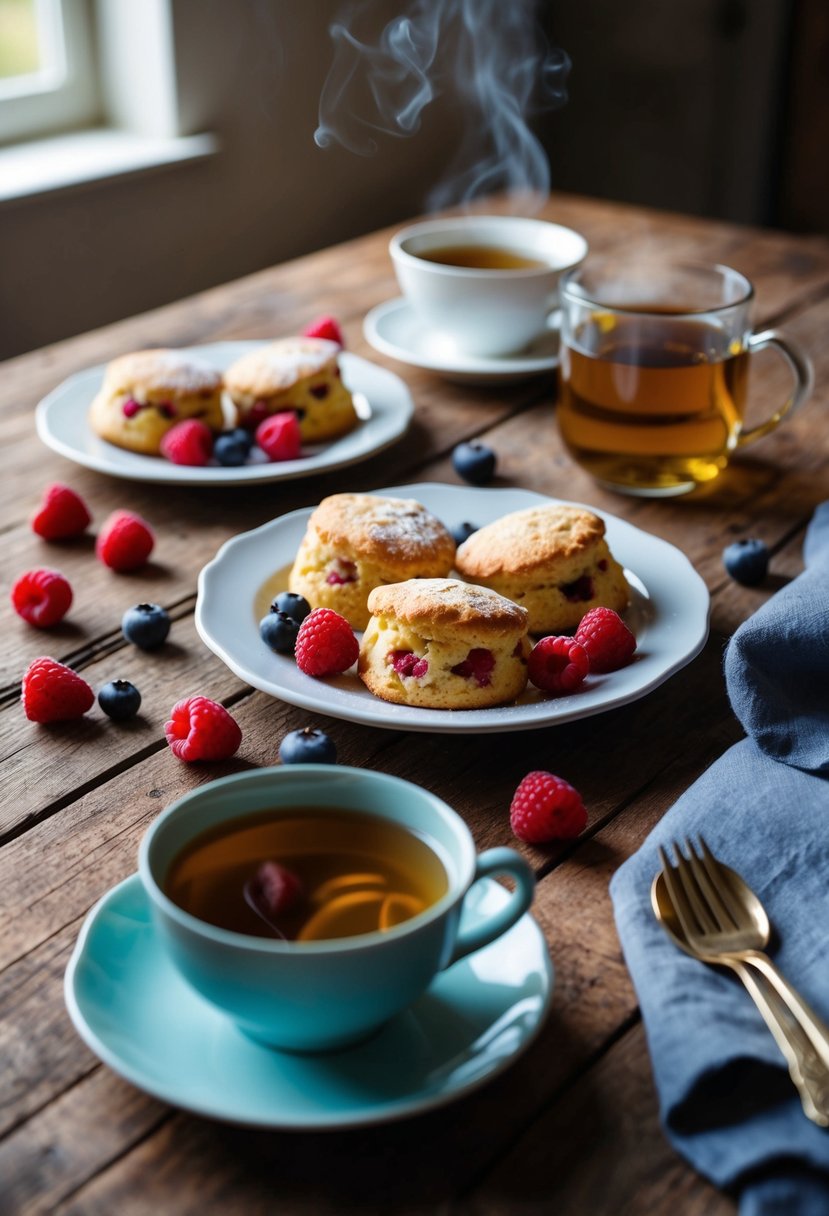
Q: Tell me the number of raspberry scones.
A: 5